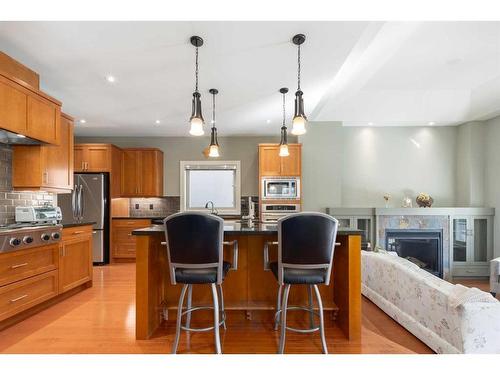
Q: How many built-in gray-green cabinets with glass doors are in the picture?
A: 2